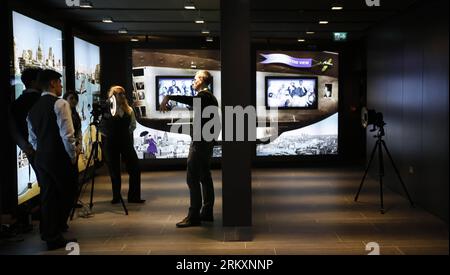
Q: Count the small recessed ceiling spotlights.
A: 12